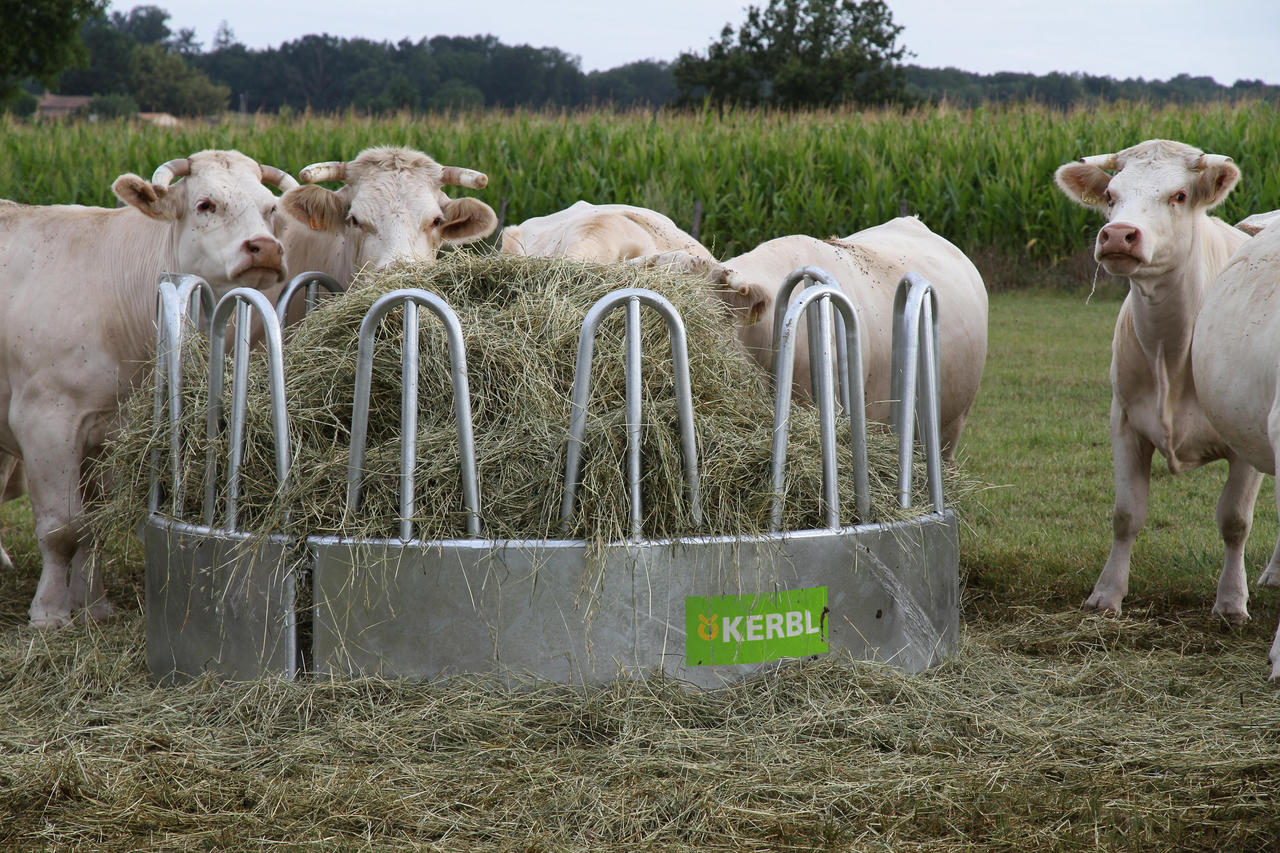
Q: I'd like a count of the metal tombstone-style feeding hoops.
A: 10